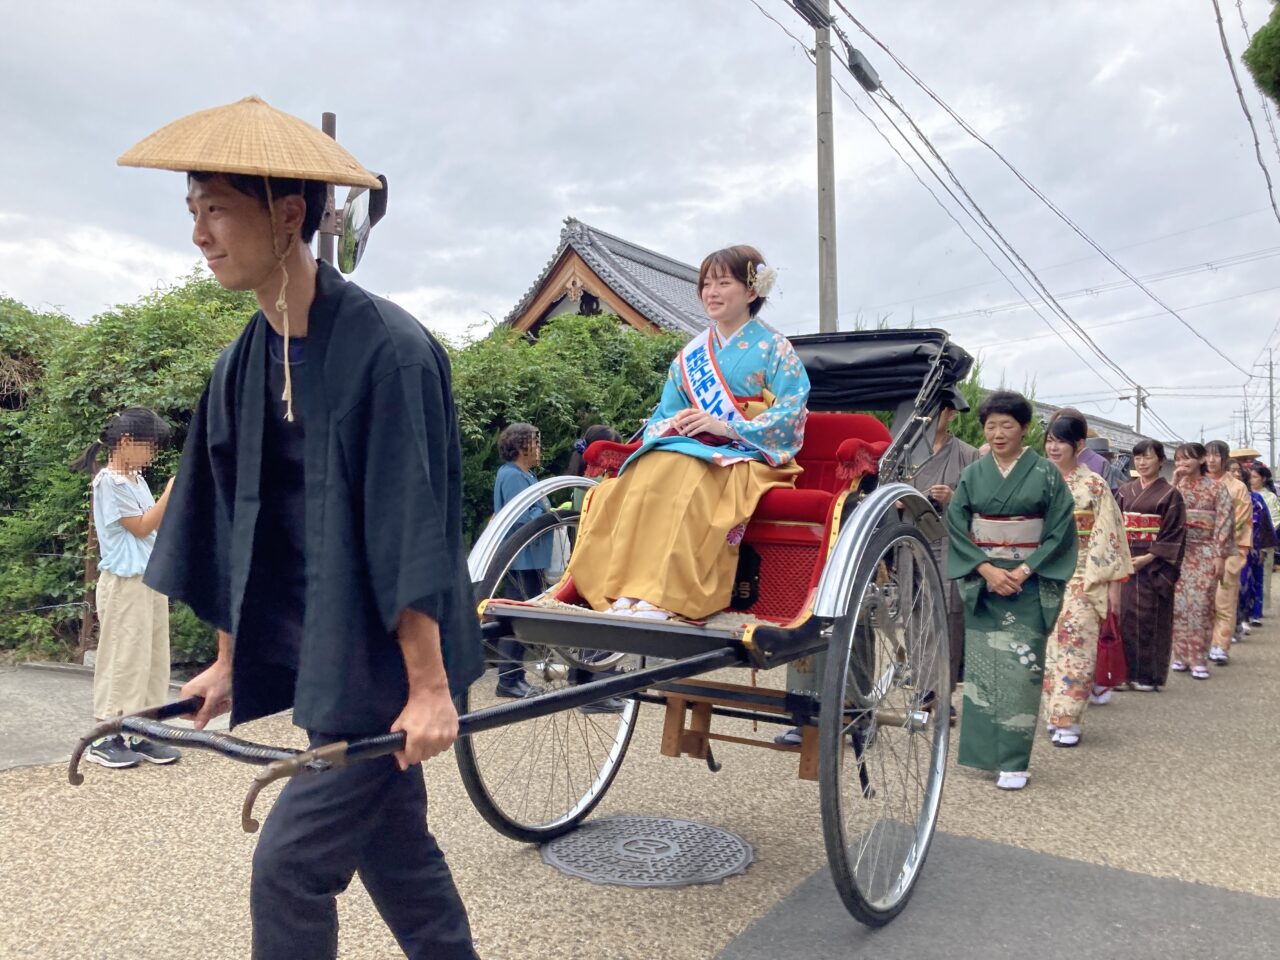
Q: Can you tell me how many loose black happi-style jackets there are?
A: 1